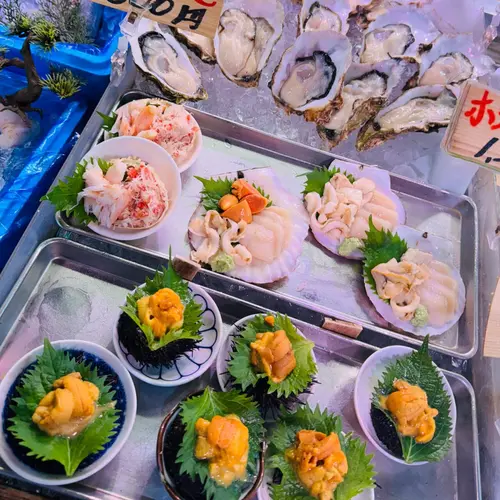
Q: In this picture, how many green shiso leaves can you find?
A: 11